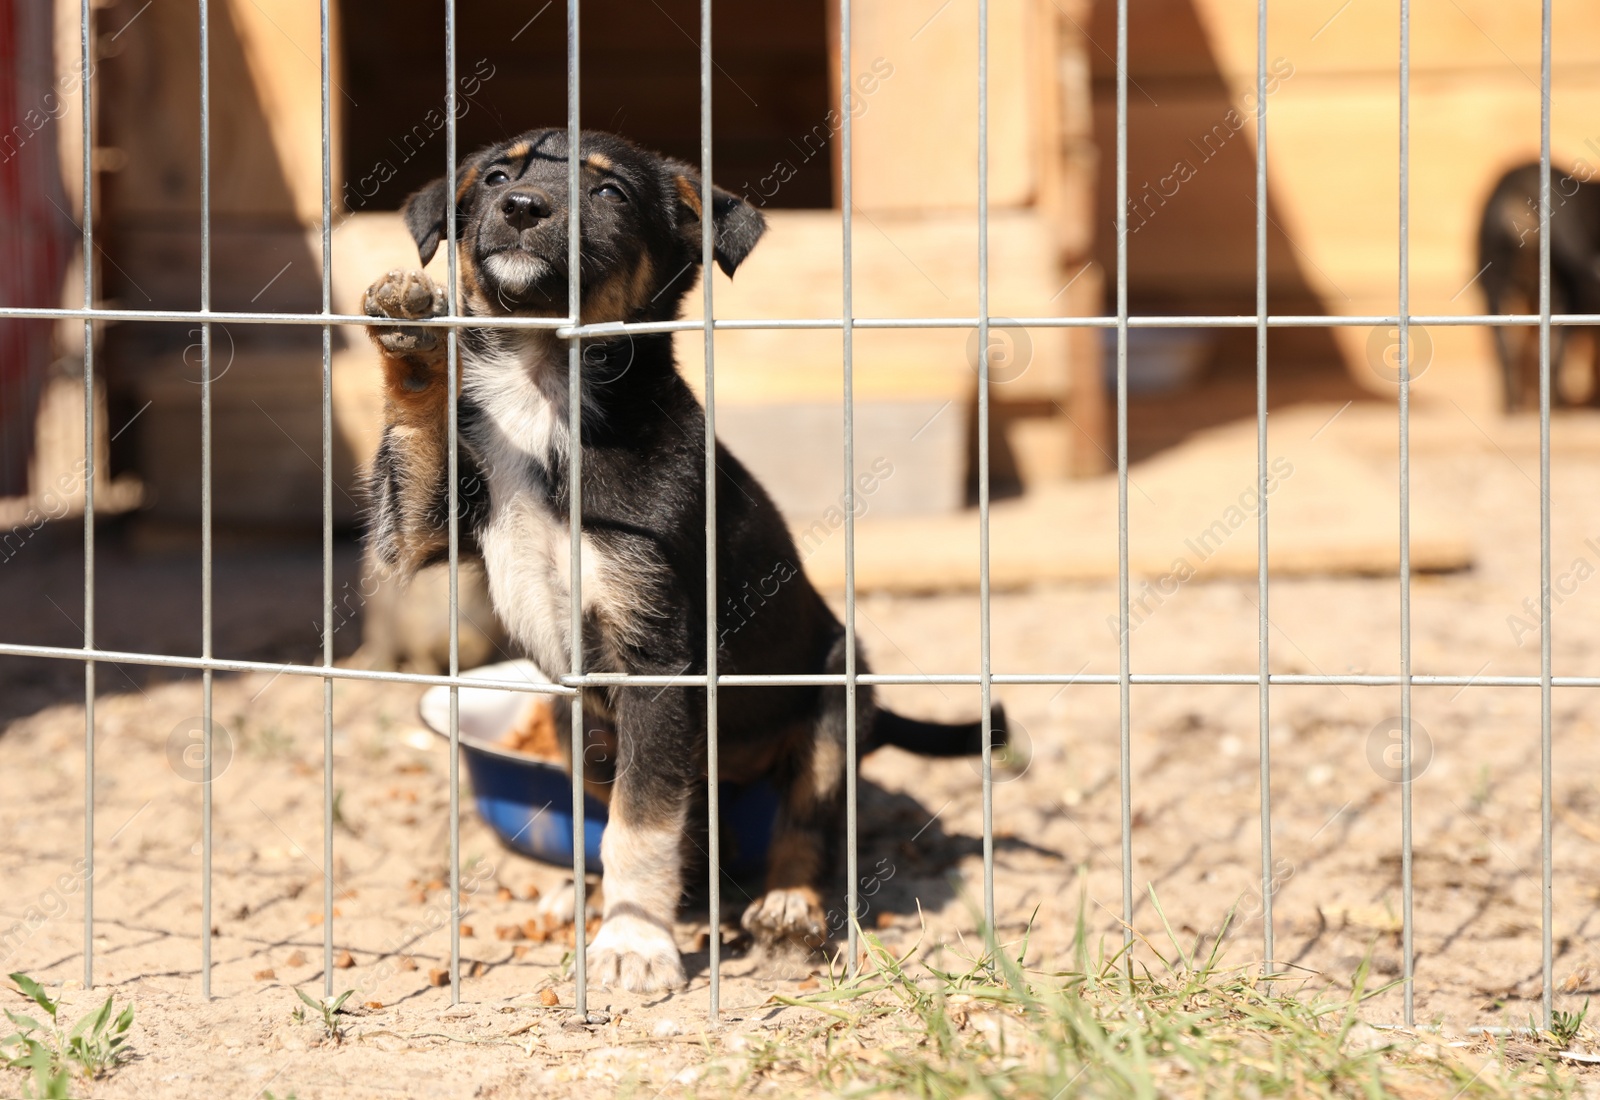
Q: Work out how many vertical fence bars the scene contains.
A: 12